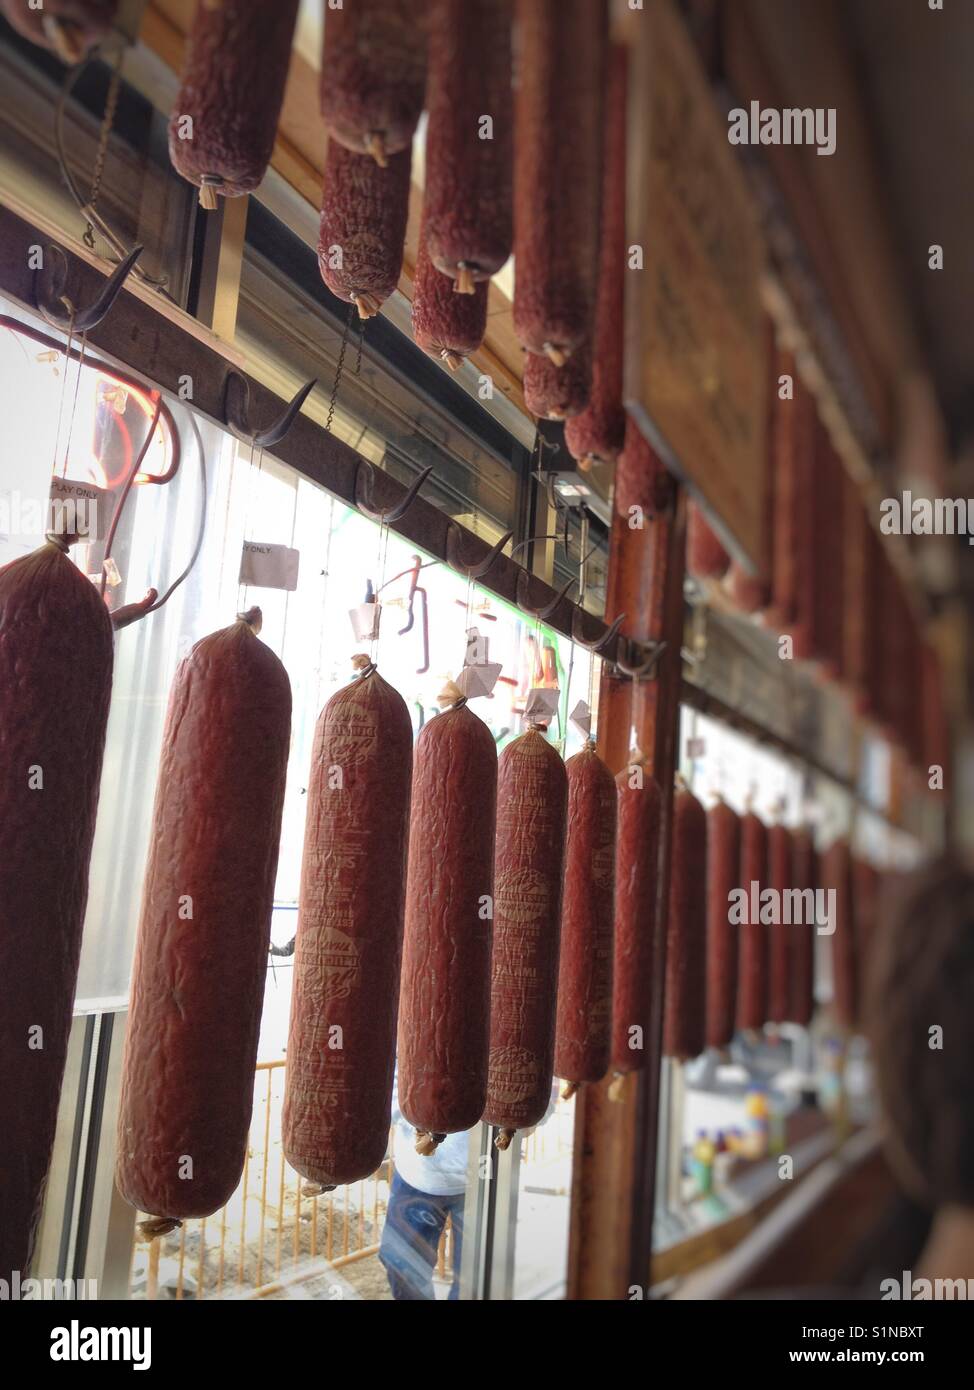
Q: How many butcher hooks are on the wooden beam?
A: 7